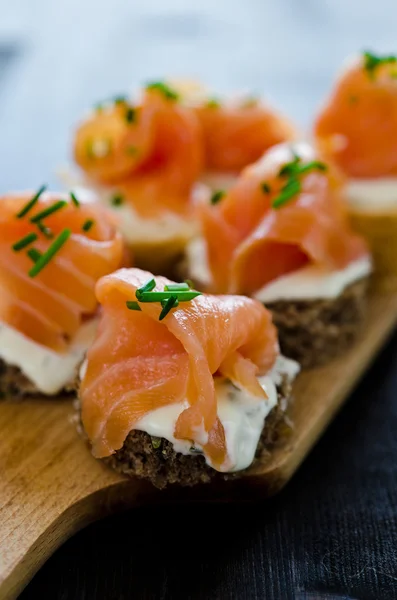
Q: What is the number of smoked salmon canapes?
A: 6